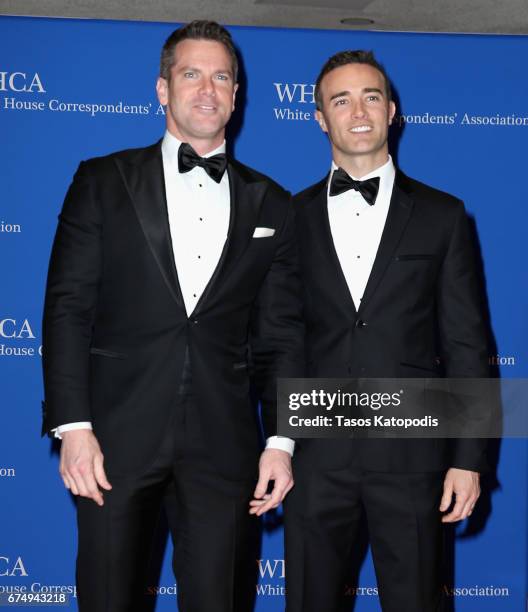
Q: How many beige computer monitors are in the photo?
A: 0